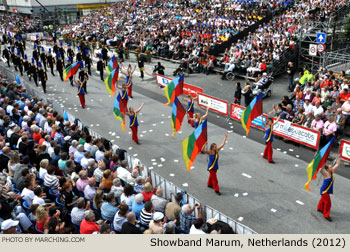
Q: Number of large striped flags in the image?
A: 9